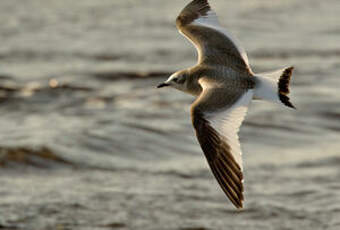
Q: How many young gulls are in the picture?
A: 1